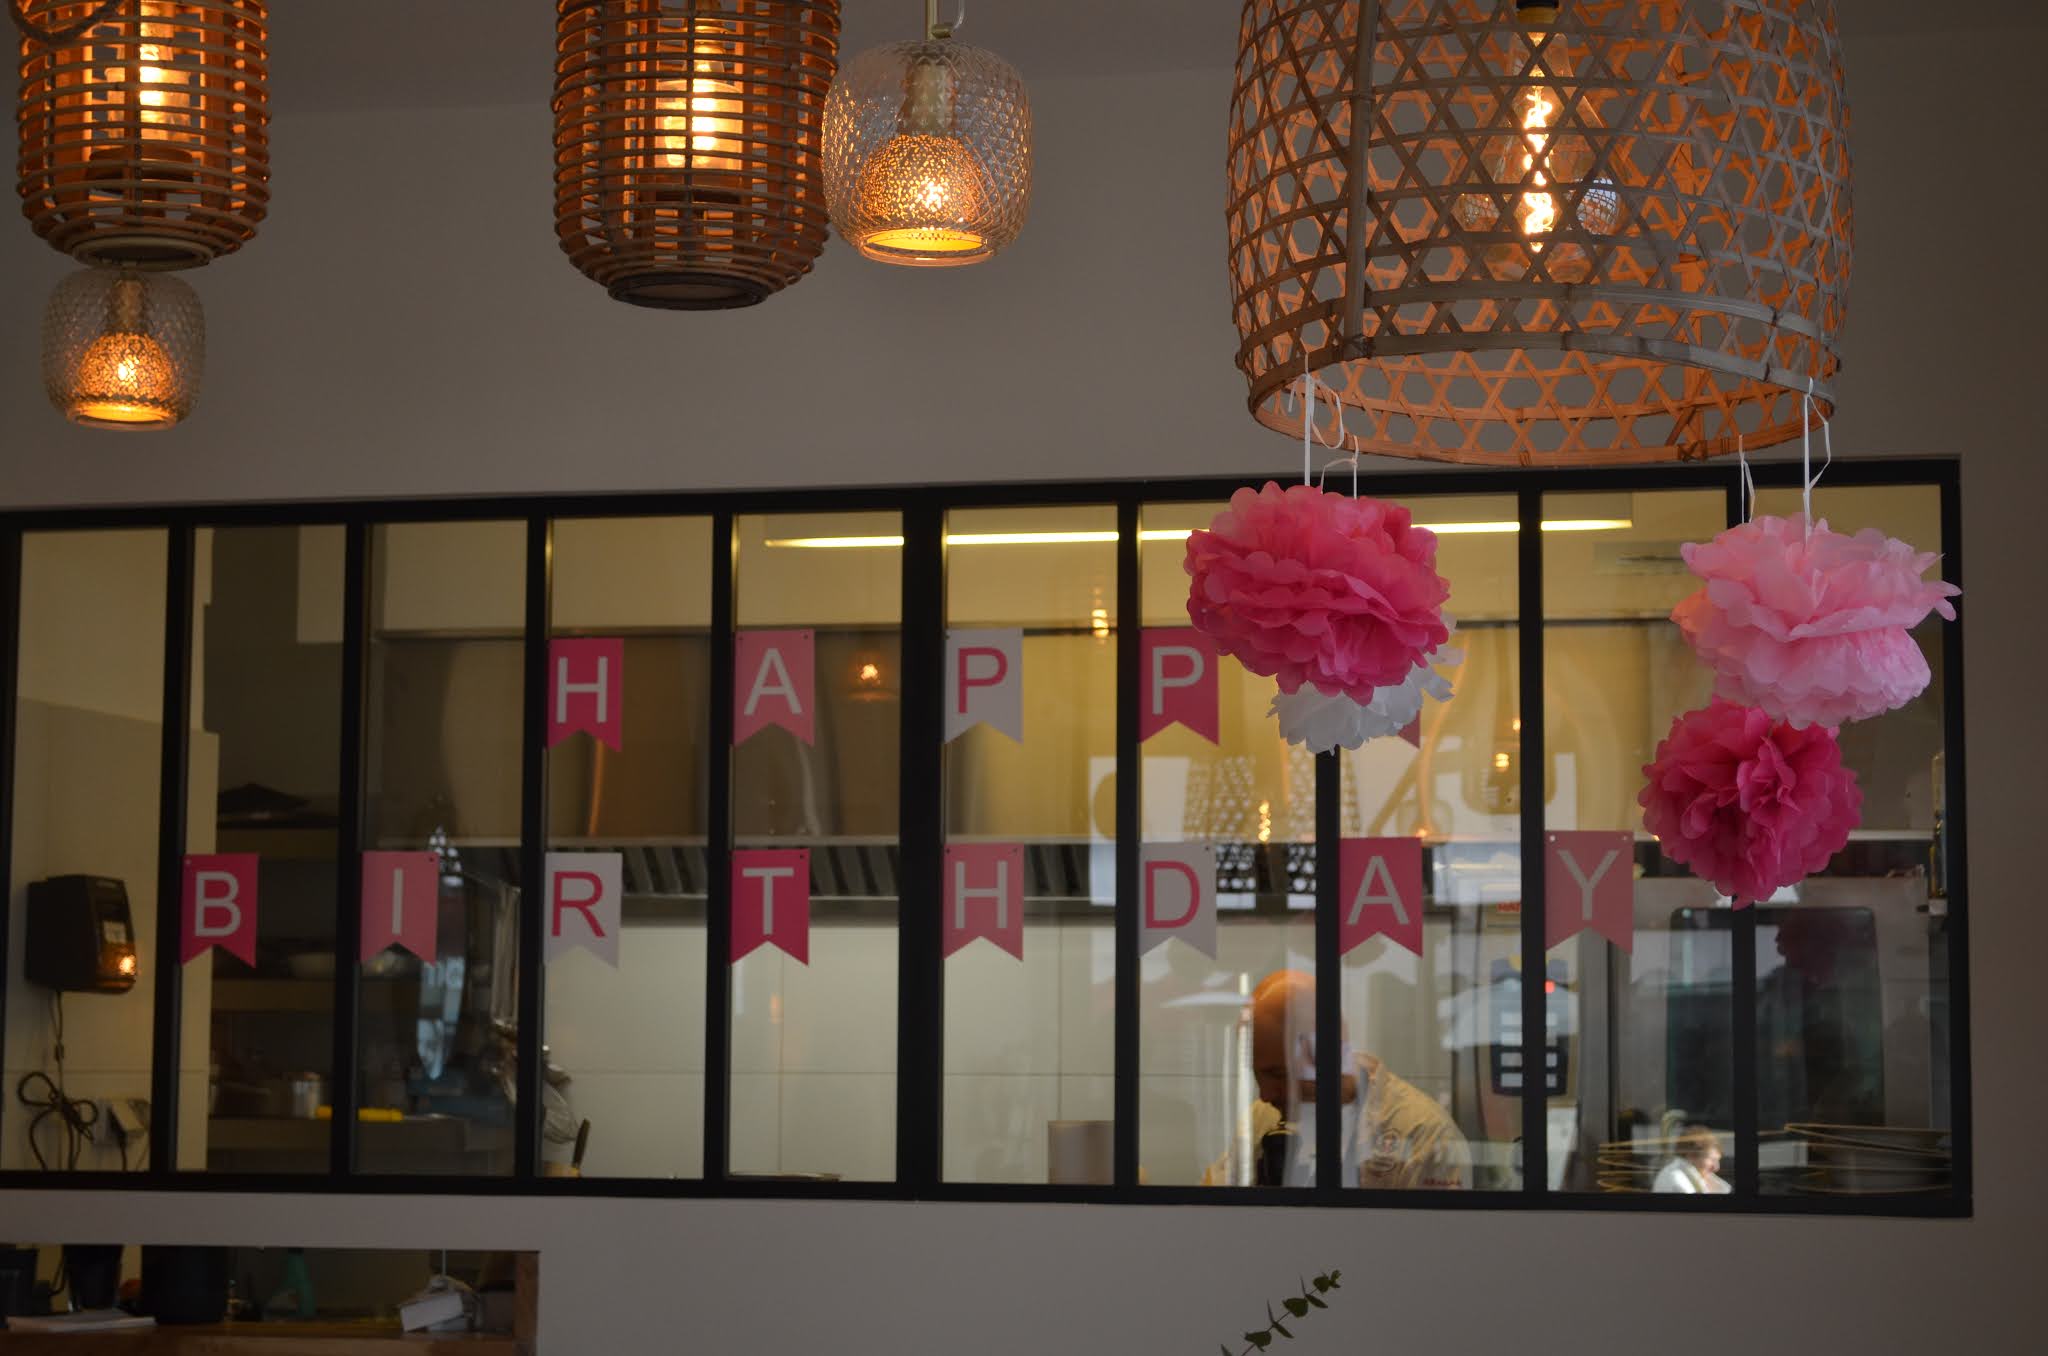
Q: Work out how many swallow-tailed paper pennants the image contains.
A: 13